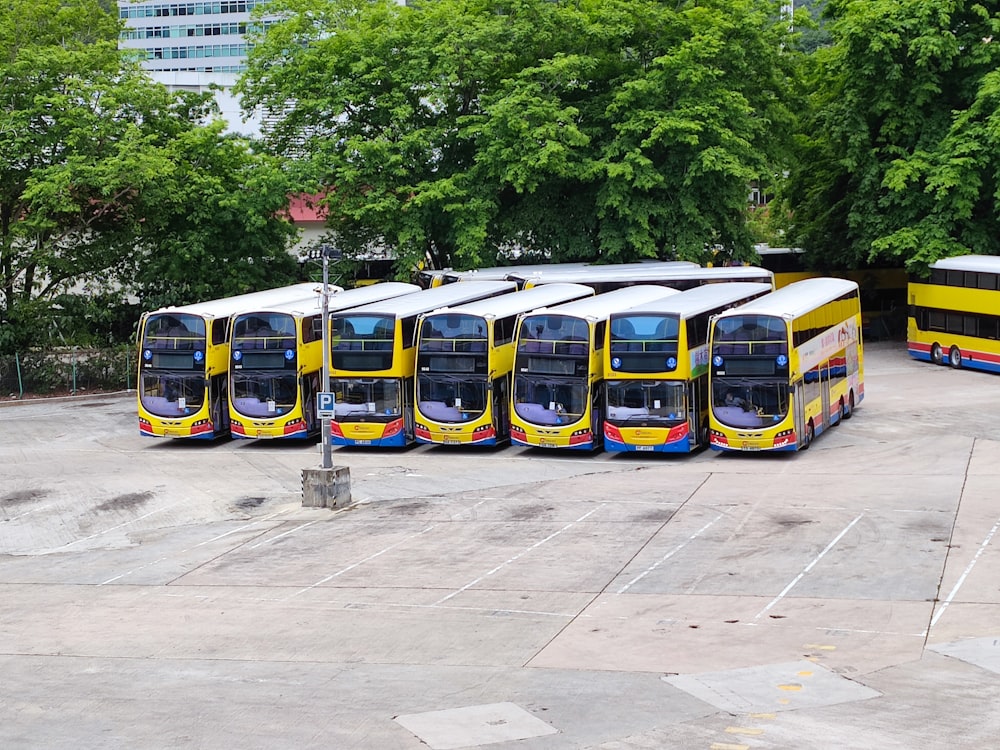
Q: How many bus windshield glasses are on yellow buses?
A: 14